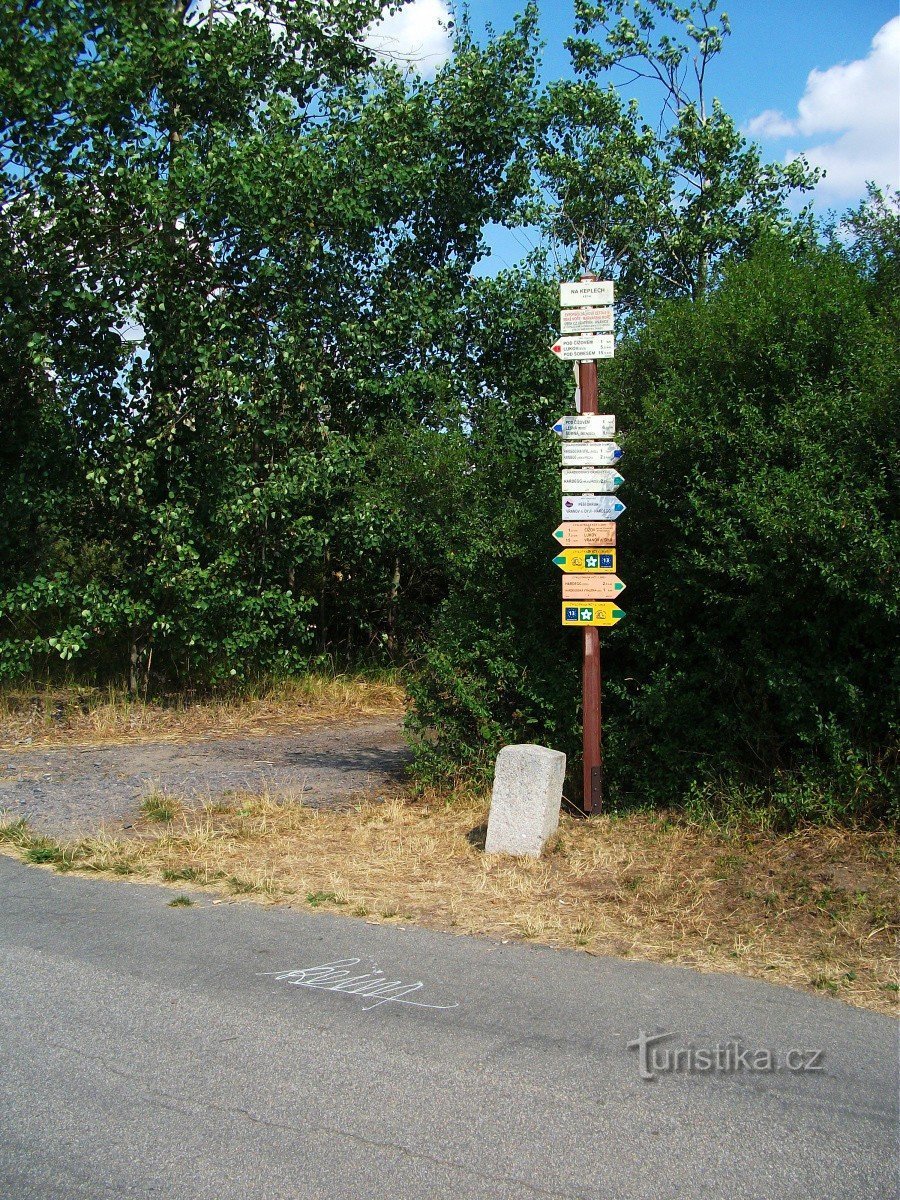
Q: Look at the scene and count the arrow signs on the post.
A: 9